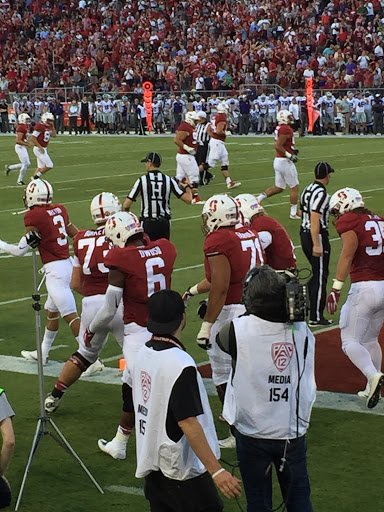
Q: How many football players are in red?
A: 11